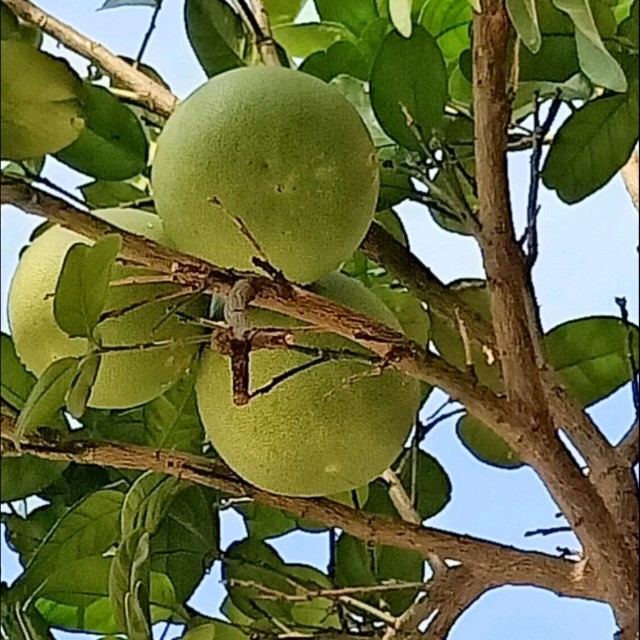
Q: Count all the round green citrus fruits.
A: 3